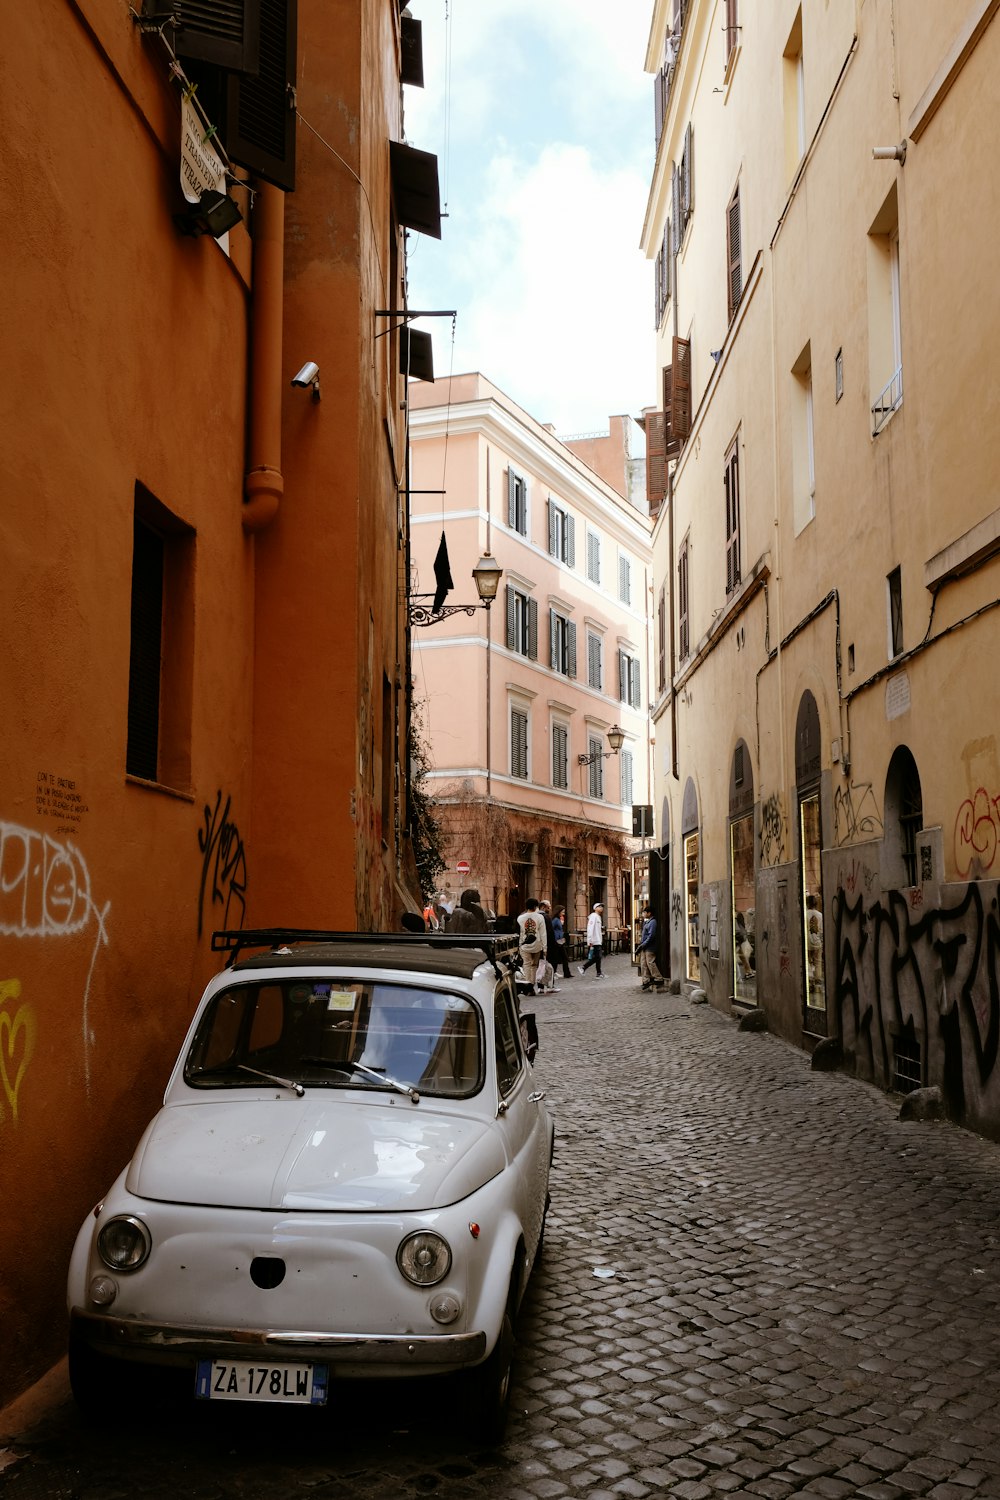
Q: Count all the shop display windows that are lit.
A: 4